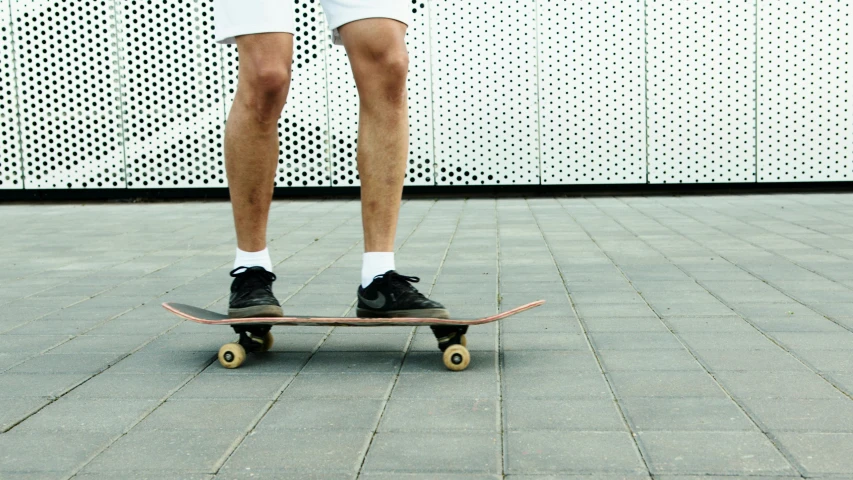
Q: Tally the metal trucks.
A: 2